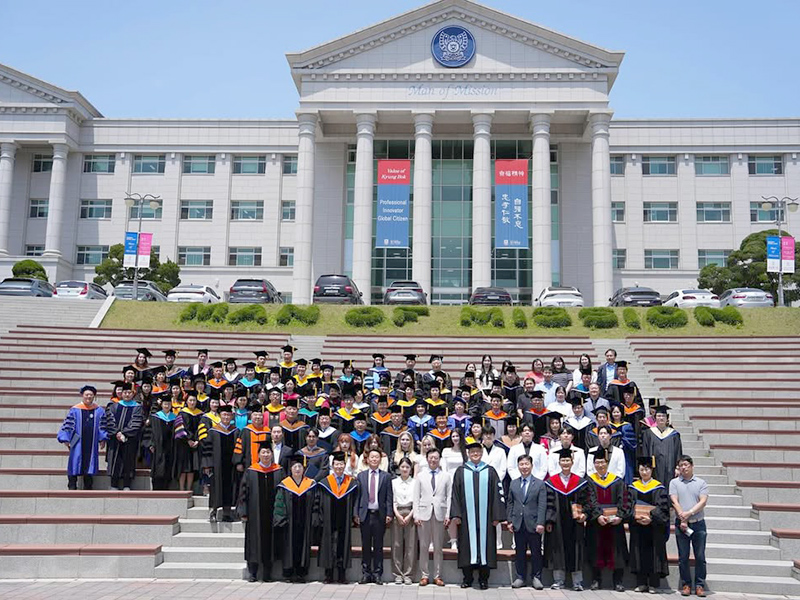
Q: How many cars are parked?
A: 12